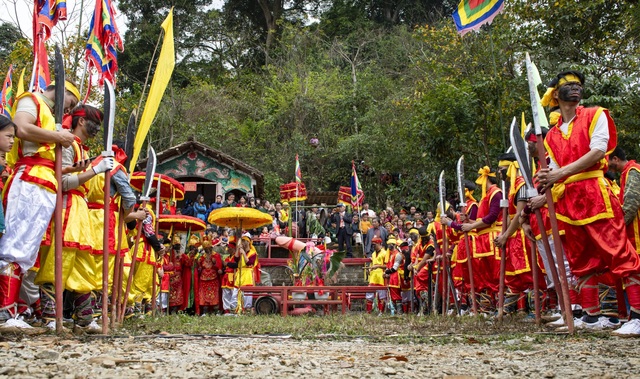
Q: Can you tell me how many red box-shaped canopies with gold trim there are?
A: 2